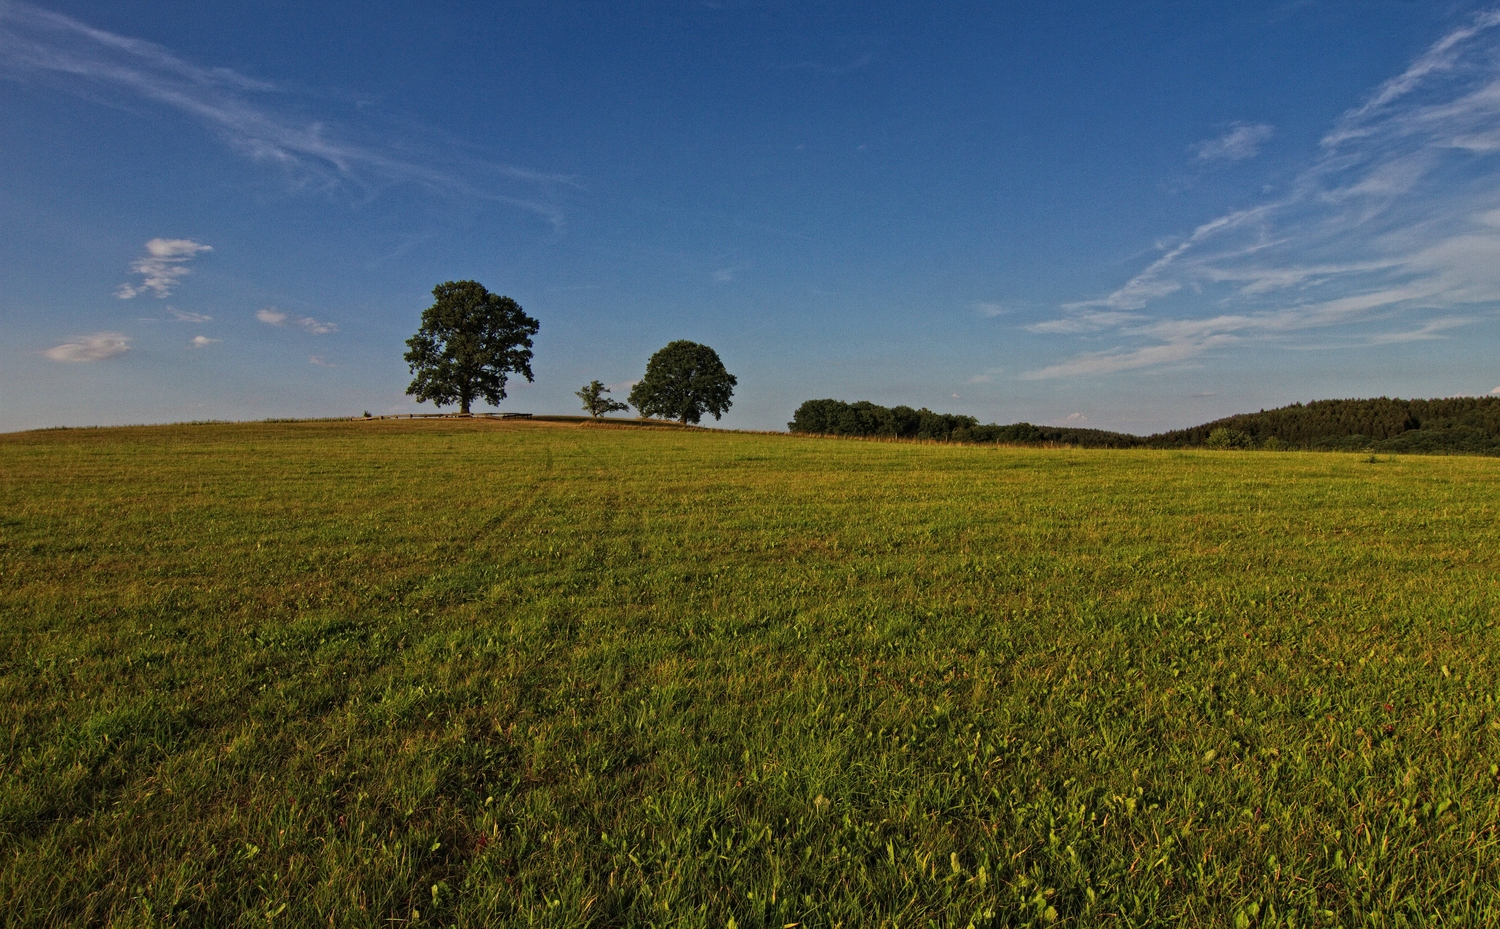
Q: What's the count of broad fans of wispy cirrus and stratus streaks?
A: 2